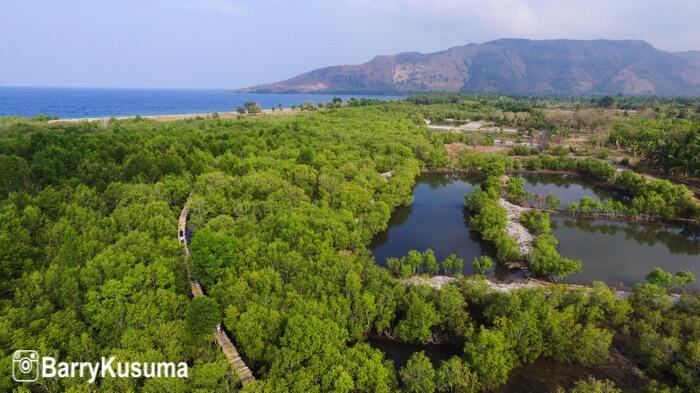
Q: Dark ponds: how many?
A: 3